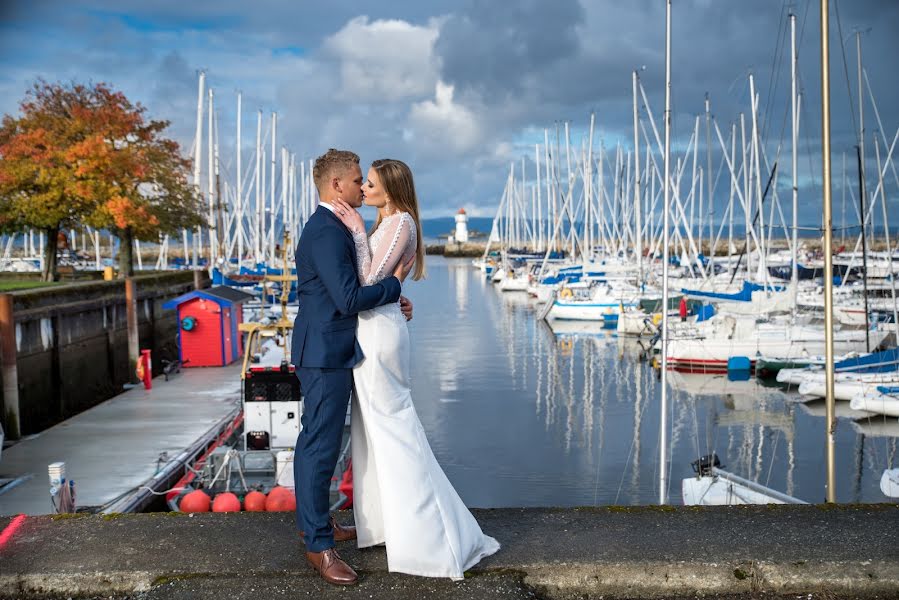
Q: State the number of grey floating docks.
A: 1